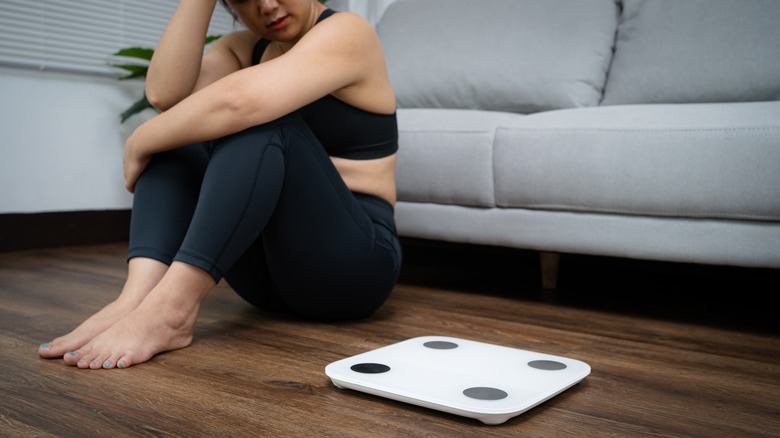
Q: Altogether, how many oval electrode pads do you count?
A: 4